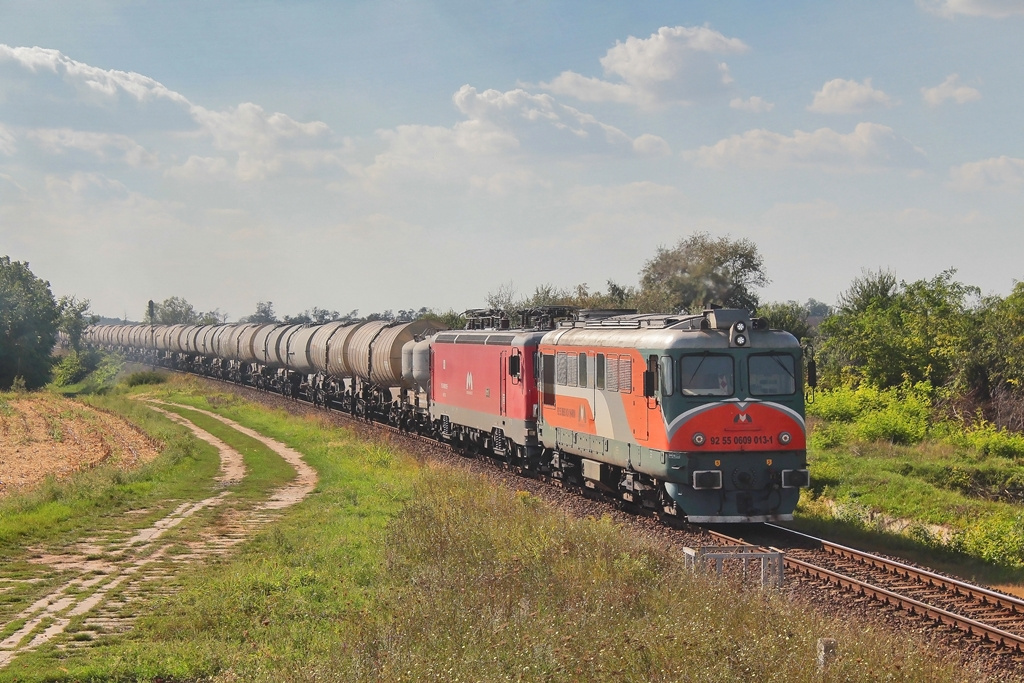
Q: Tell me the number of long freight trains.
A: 1